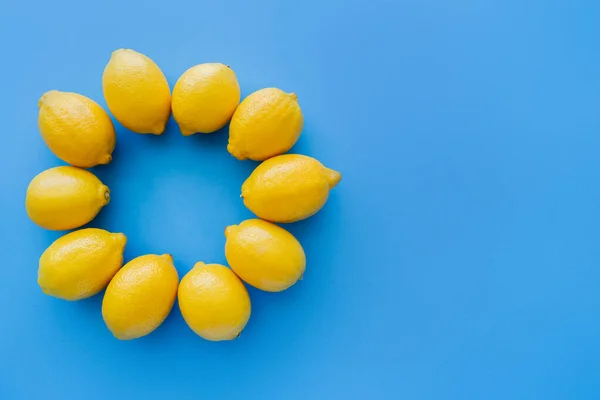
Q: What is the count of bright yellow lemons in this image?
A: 10